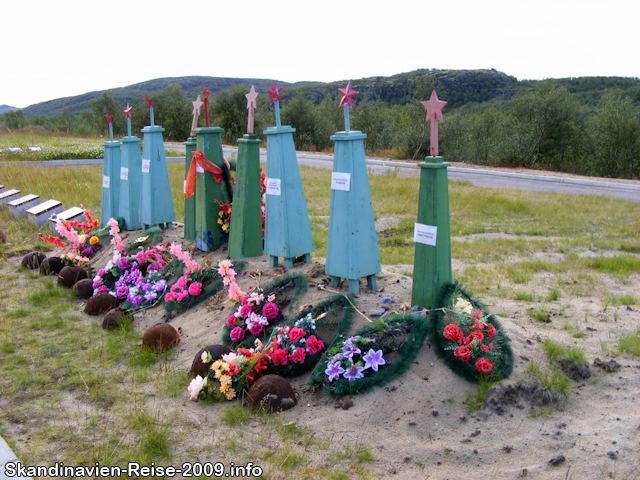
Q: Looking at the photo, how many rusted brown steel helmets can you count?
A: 9